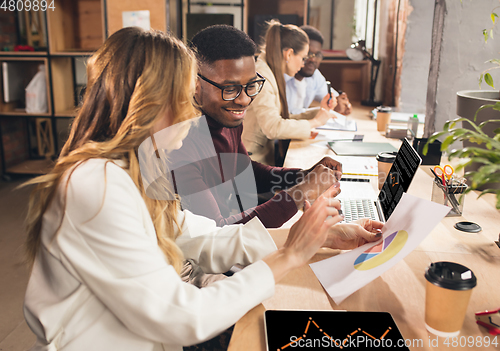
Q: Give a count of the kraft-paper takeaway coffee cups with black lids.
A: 3